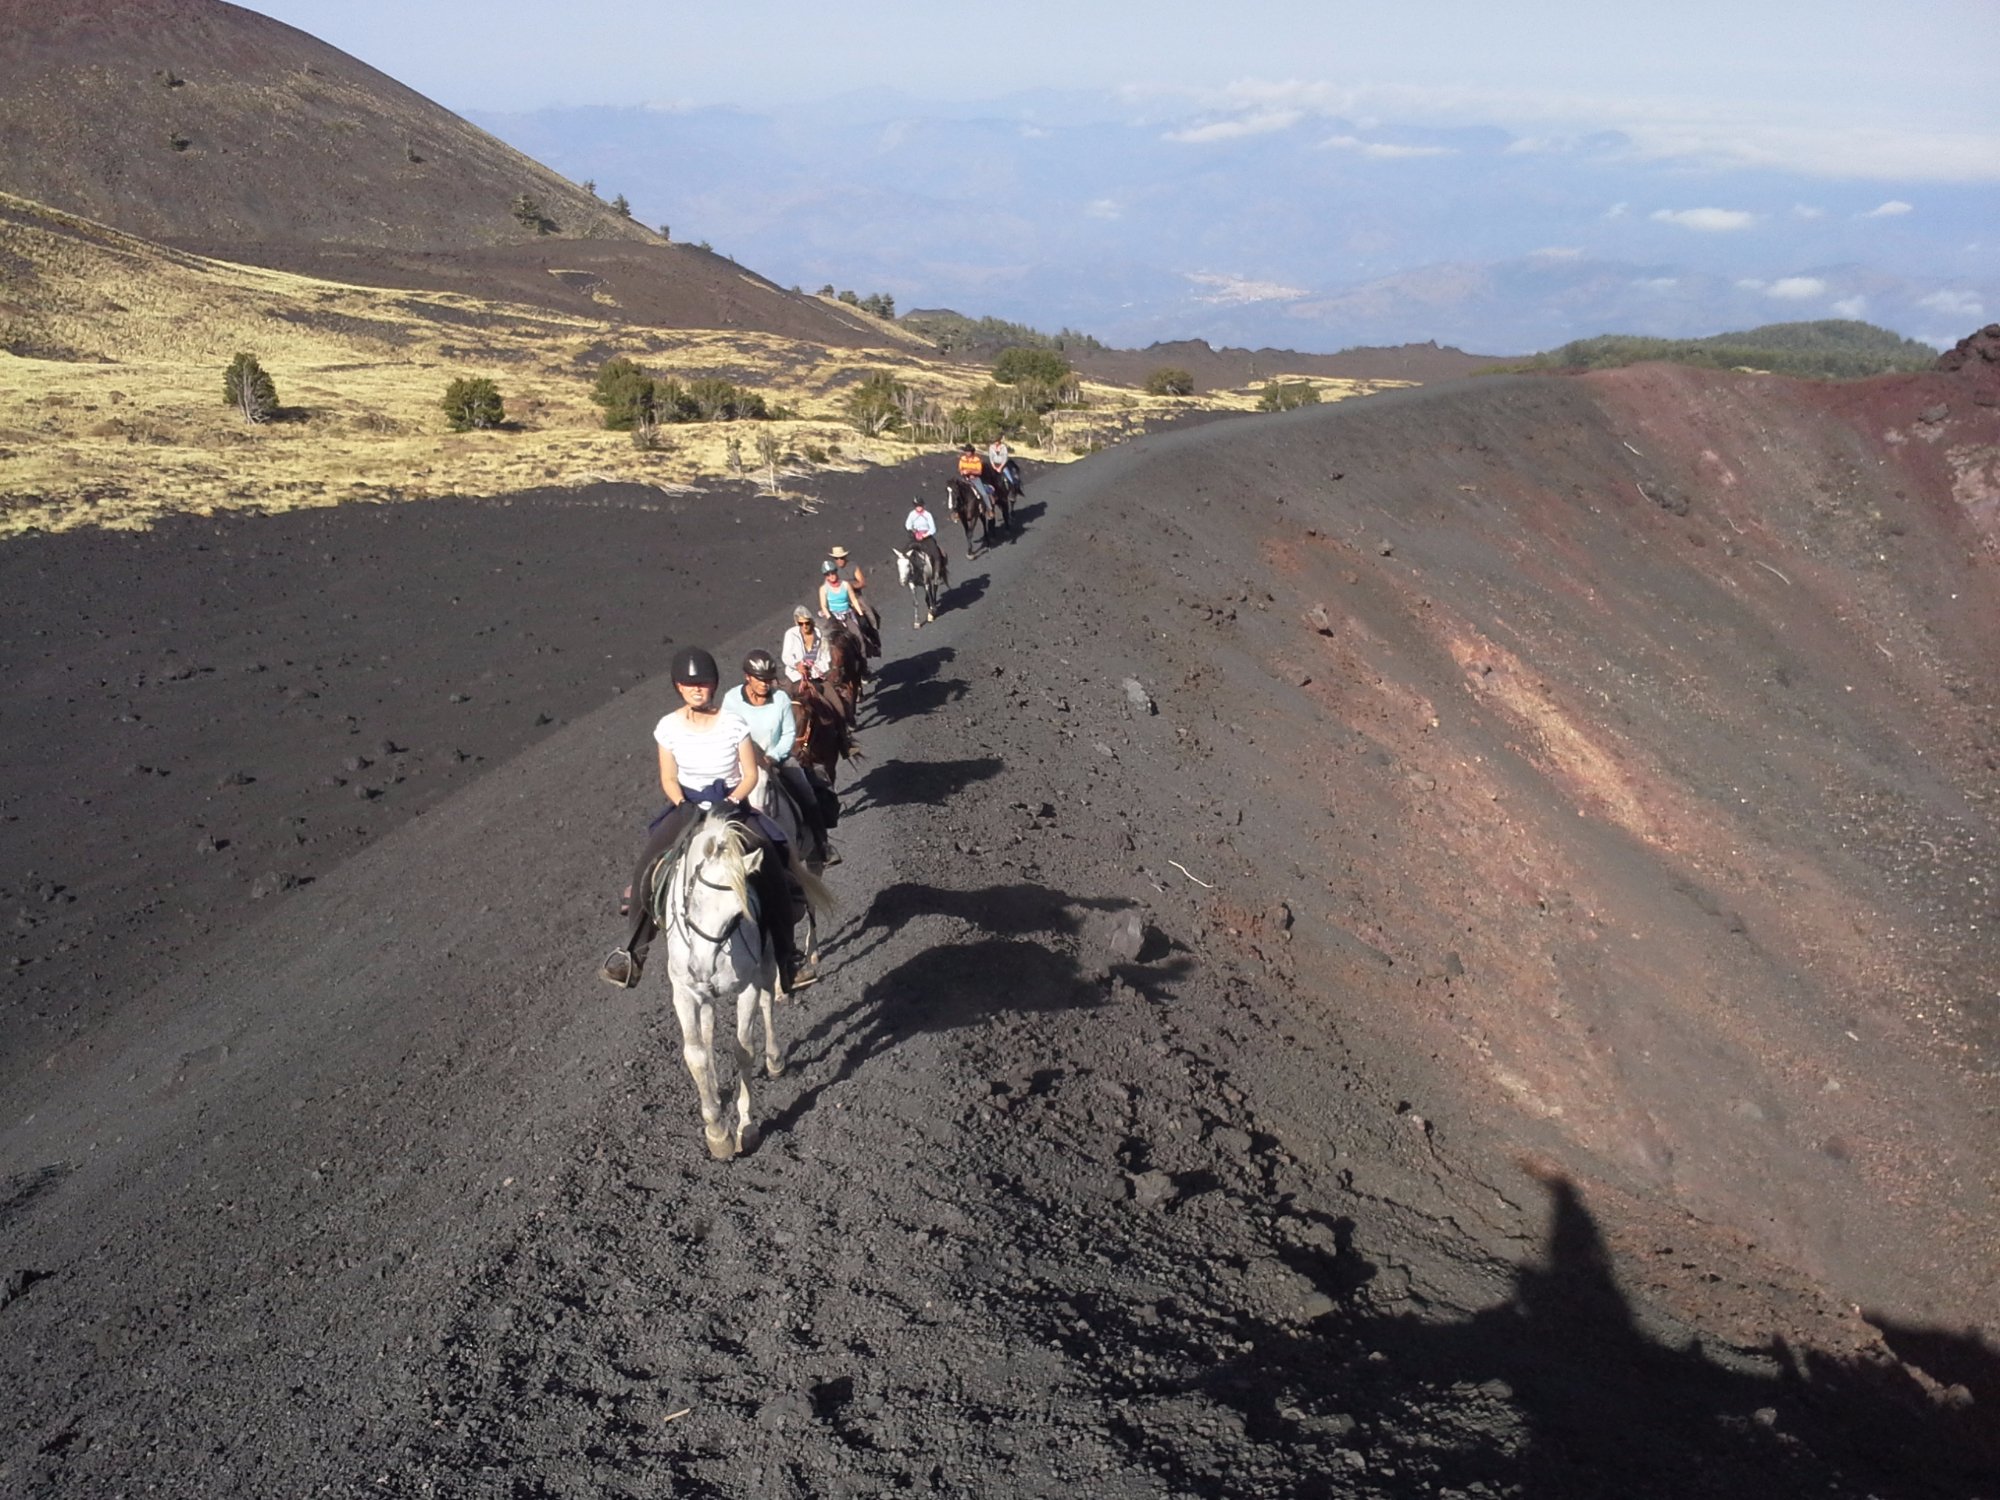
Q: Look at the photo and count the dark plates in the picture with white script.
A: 0